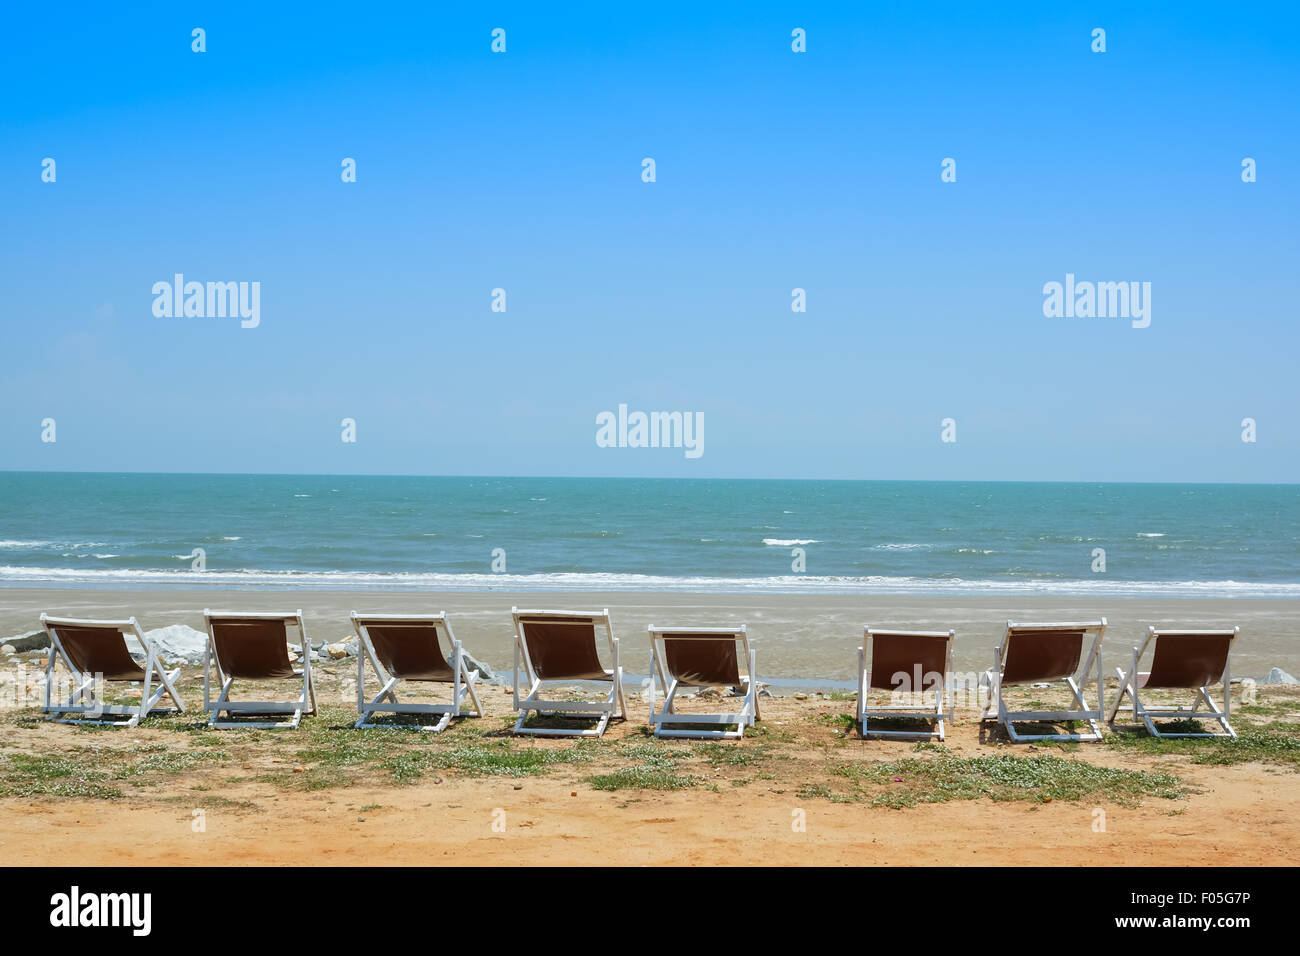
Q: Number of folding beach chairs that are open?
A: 8